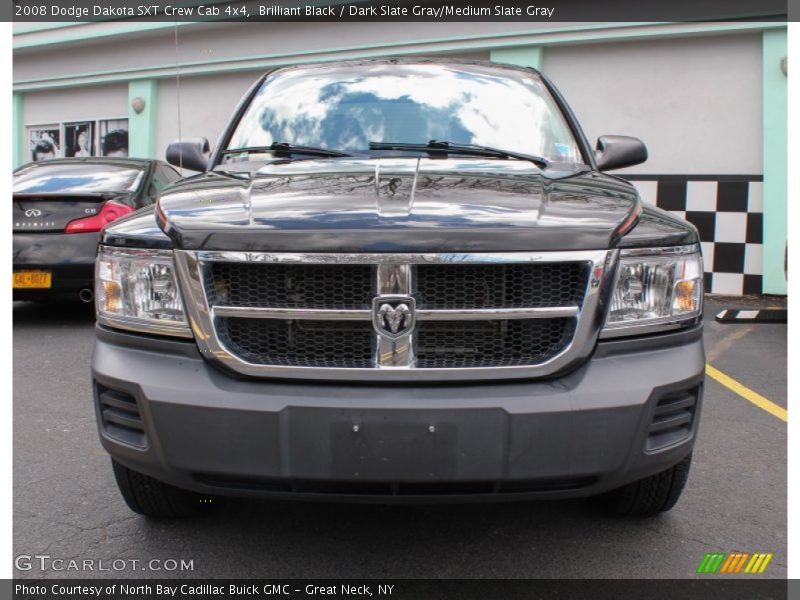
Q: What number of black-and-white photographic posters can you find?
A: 3